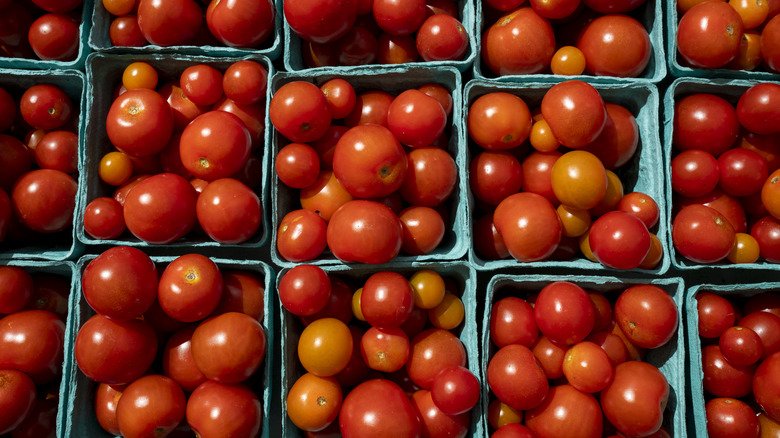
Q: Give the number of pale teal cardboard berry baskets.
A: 15